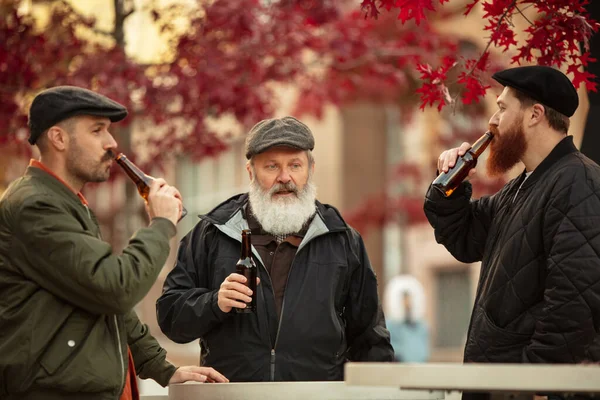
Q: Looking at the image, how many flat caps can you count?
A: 3